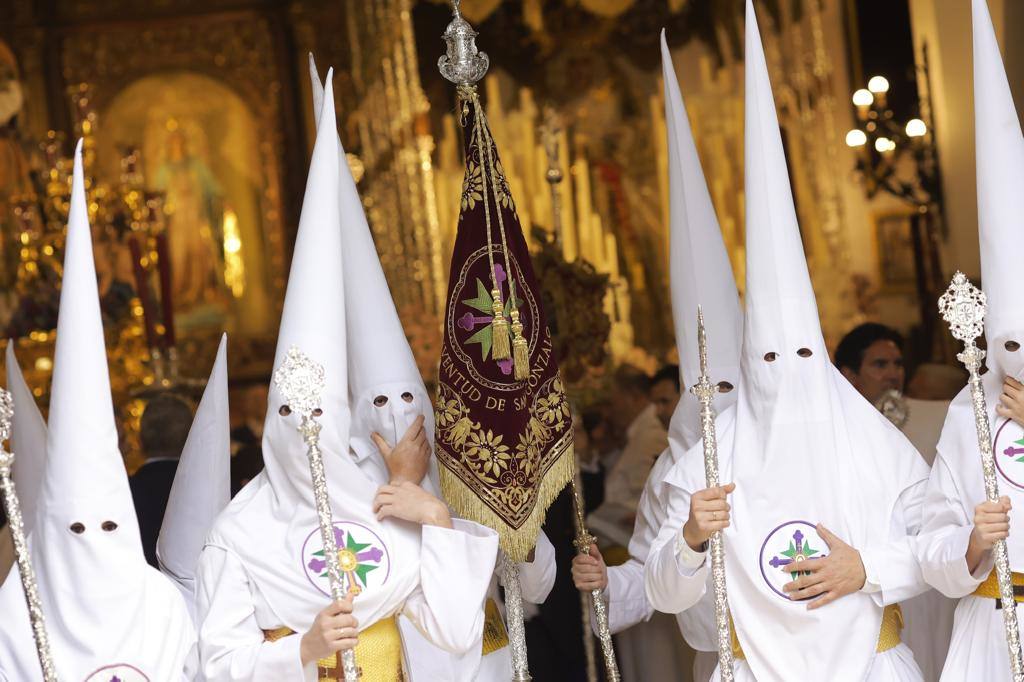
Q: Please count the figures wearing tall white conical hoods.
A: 8